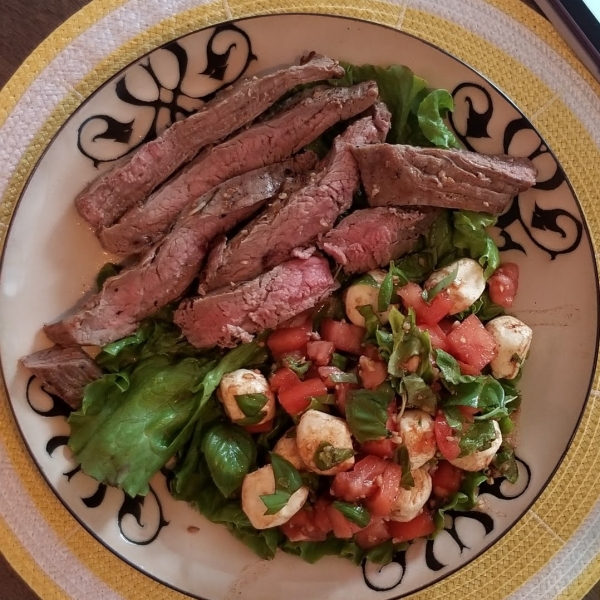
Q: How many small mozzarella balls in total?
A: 10